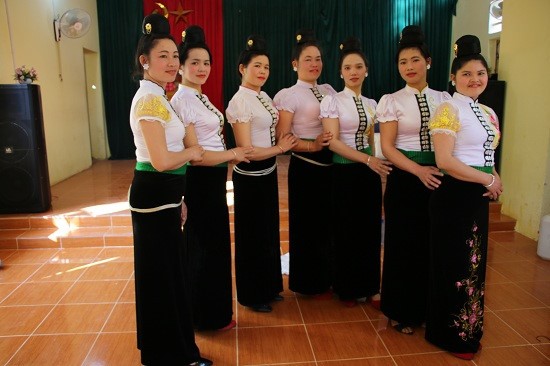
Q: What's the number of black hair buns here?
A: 7